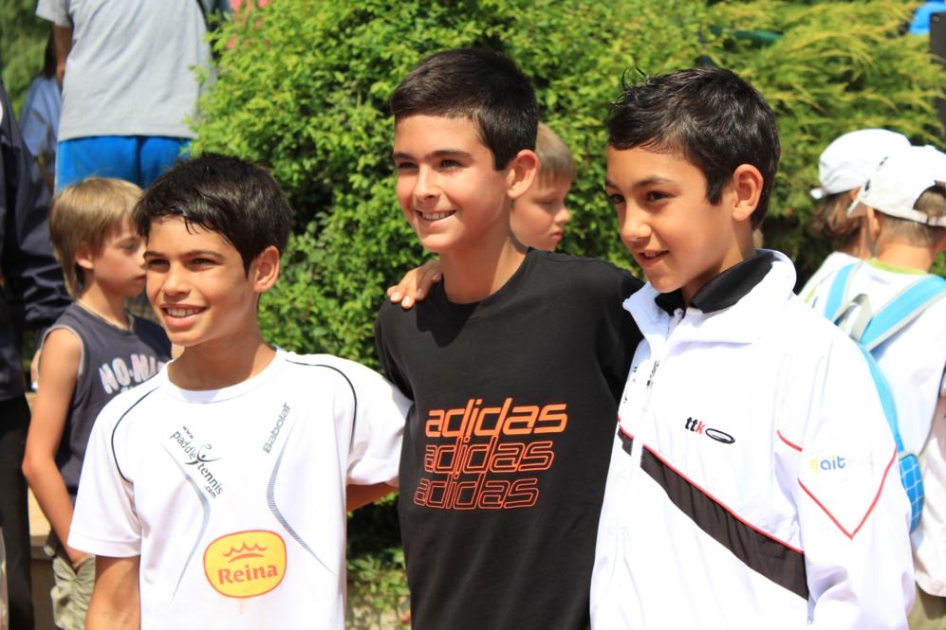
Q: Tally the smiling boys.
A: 3